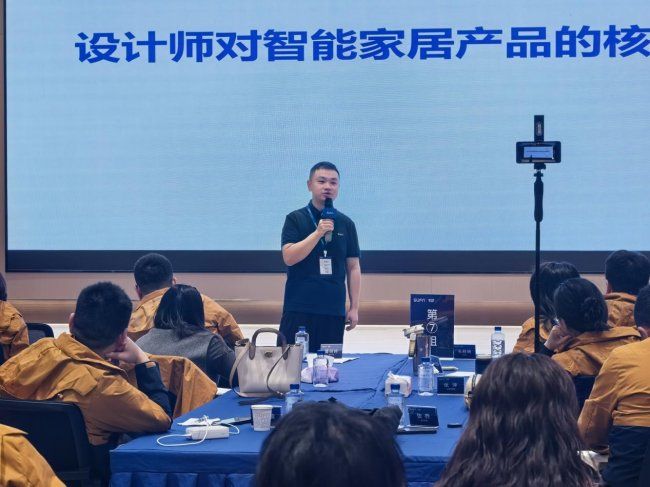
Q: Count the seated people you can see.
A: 11